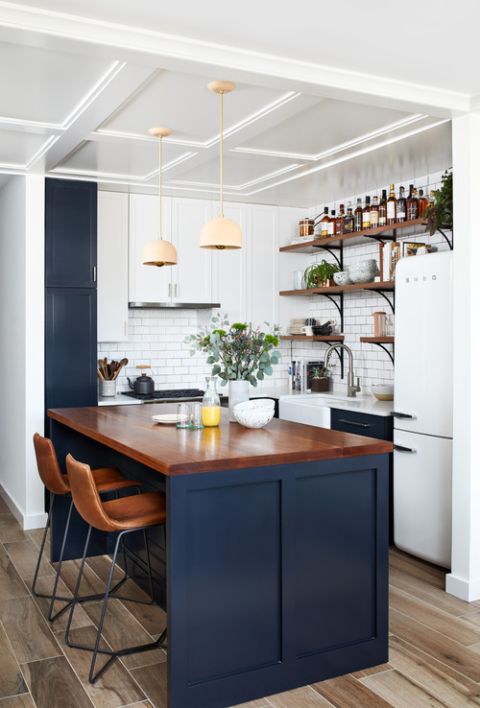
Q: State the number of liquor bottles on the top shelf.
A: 14